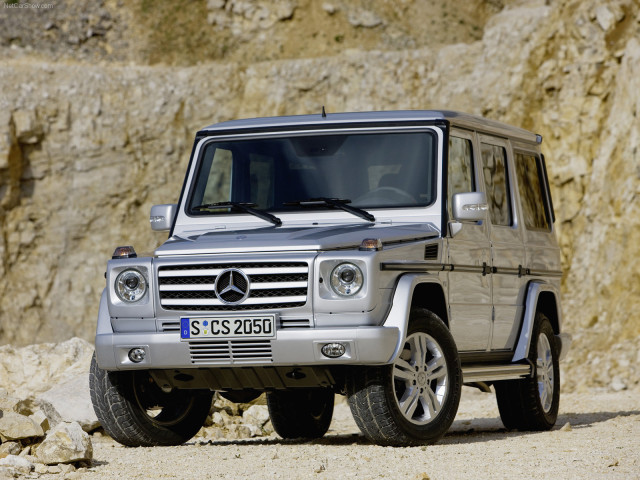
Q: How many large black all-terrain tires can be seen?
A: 4